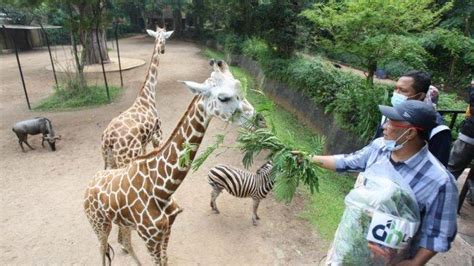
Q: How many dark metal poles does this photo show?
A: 4